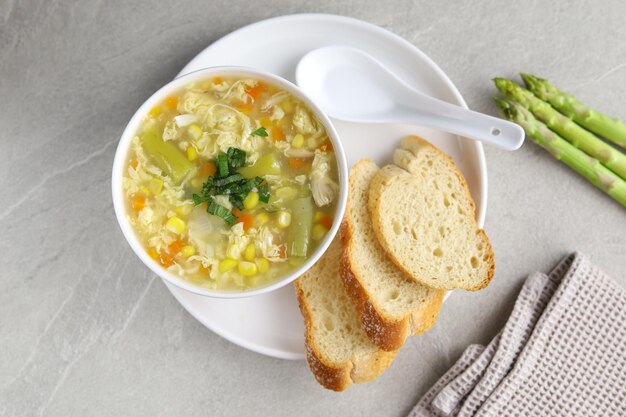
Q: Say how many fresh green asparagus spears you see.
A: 3